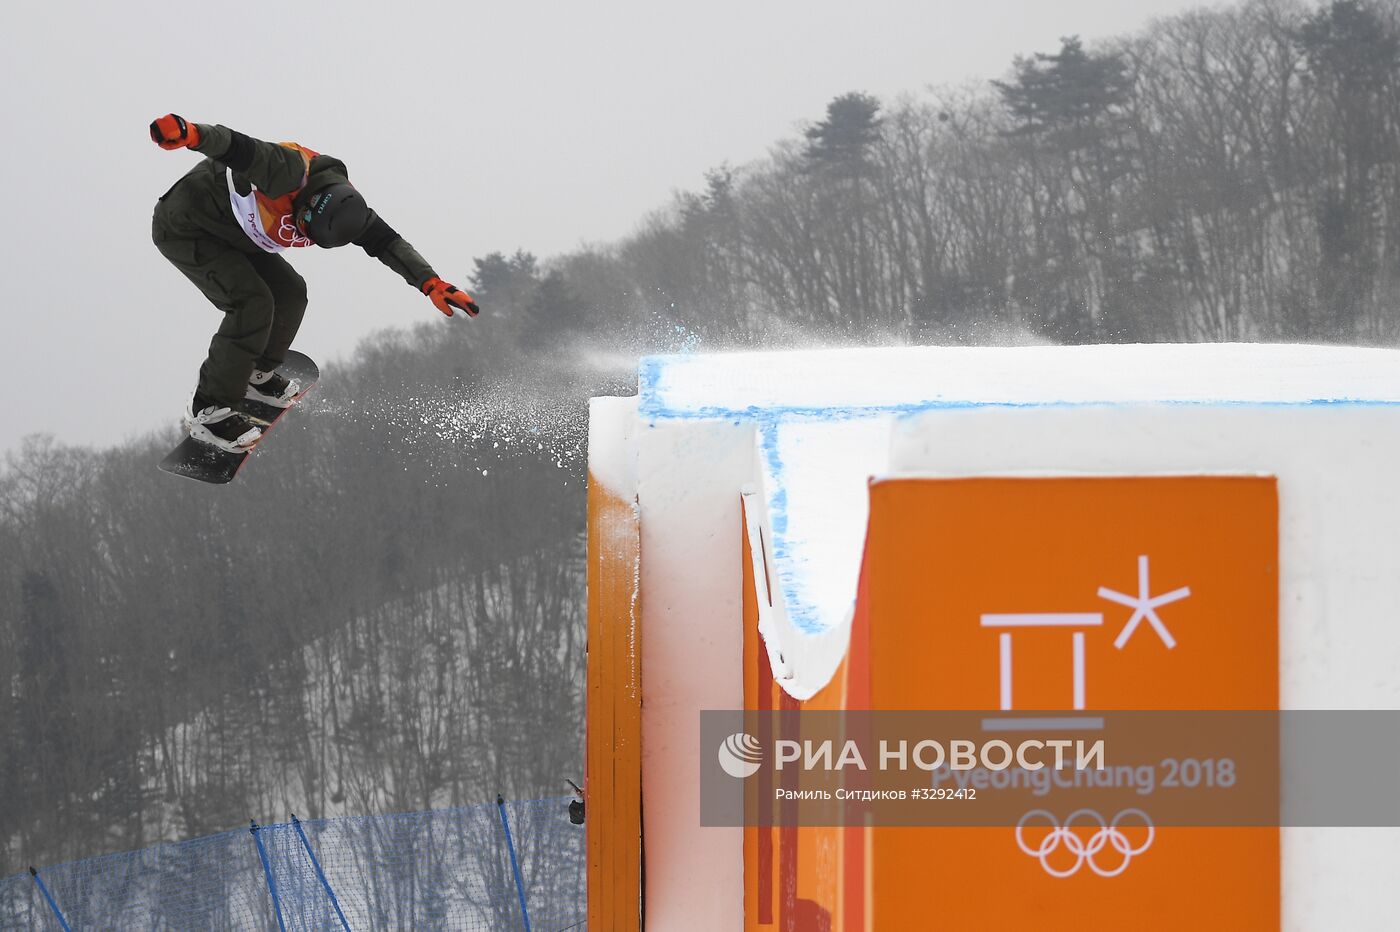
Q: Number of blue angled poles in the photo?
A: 4